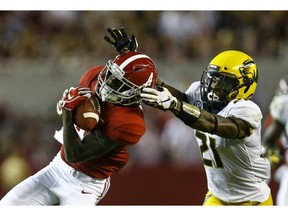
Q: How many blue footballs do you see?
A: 0